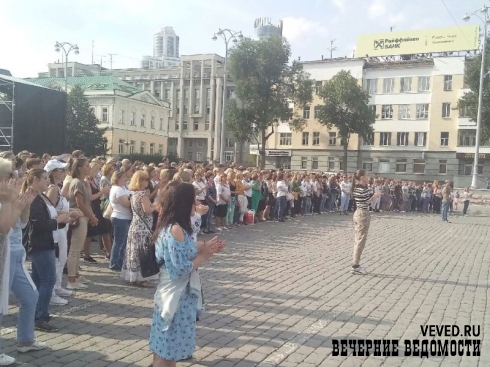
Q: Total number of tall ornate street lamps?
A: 3